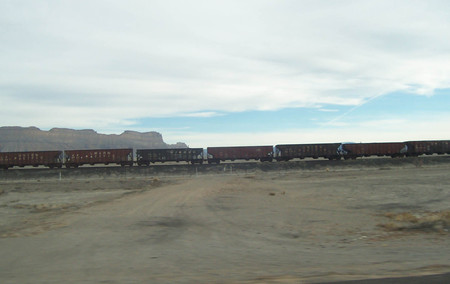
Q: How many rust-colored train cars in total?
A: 4